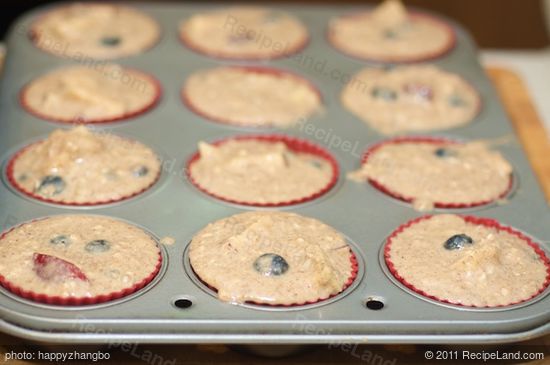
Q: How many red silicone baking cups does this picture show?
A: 12